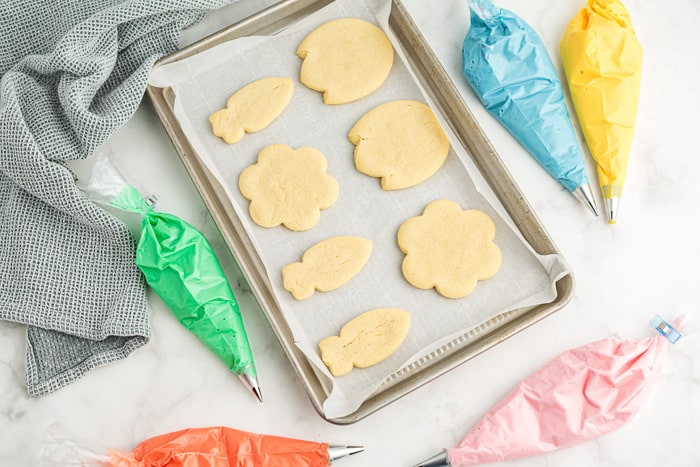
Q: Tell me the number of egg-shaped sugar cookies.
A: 2